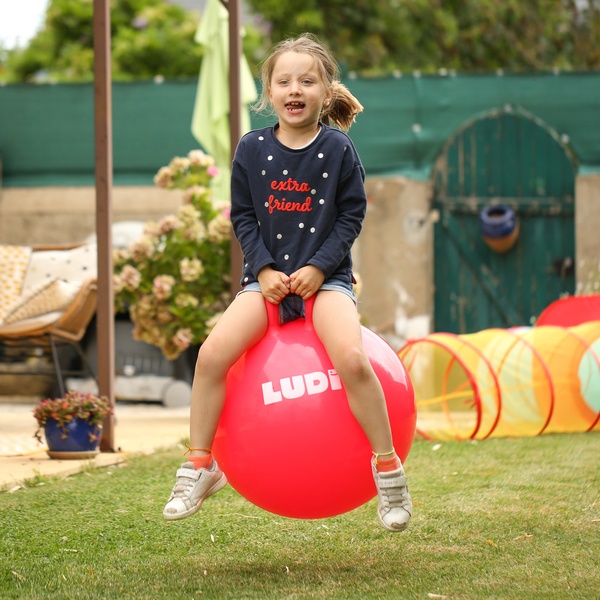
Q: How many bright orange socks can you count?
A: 2